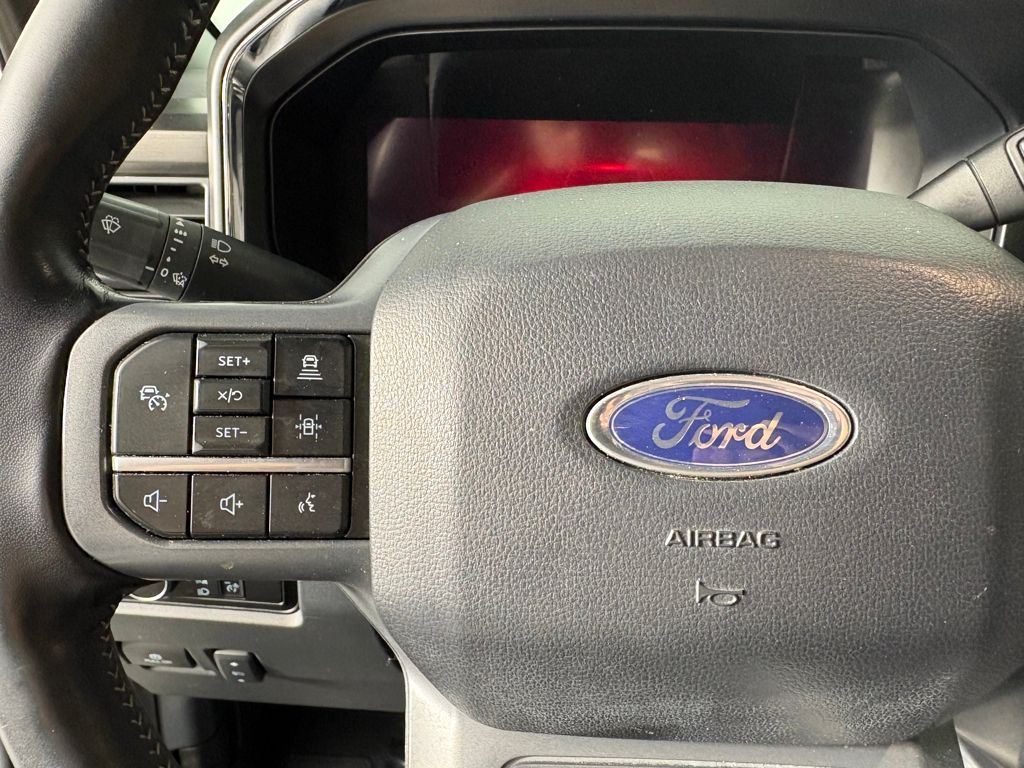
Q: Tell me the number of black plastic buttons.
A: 9